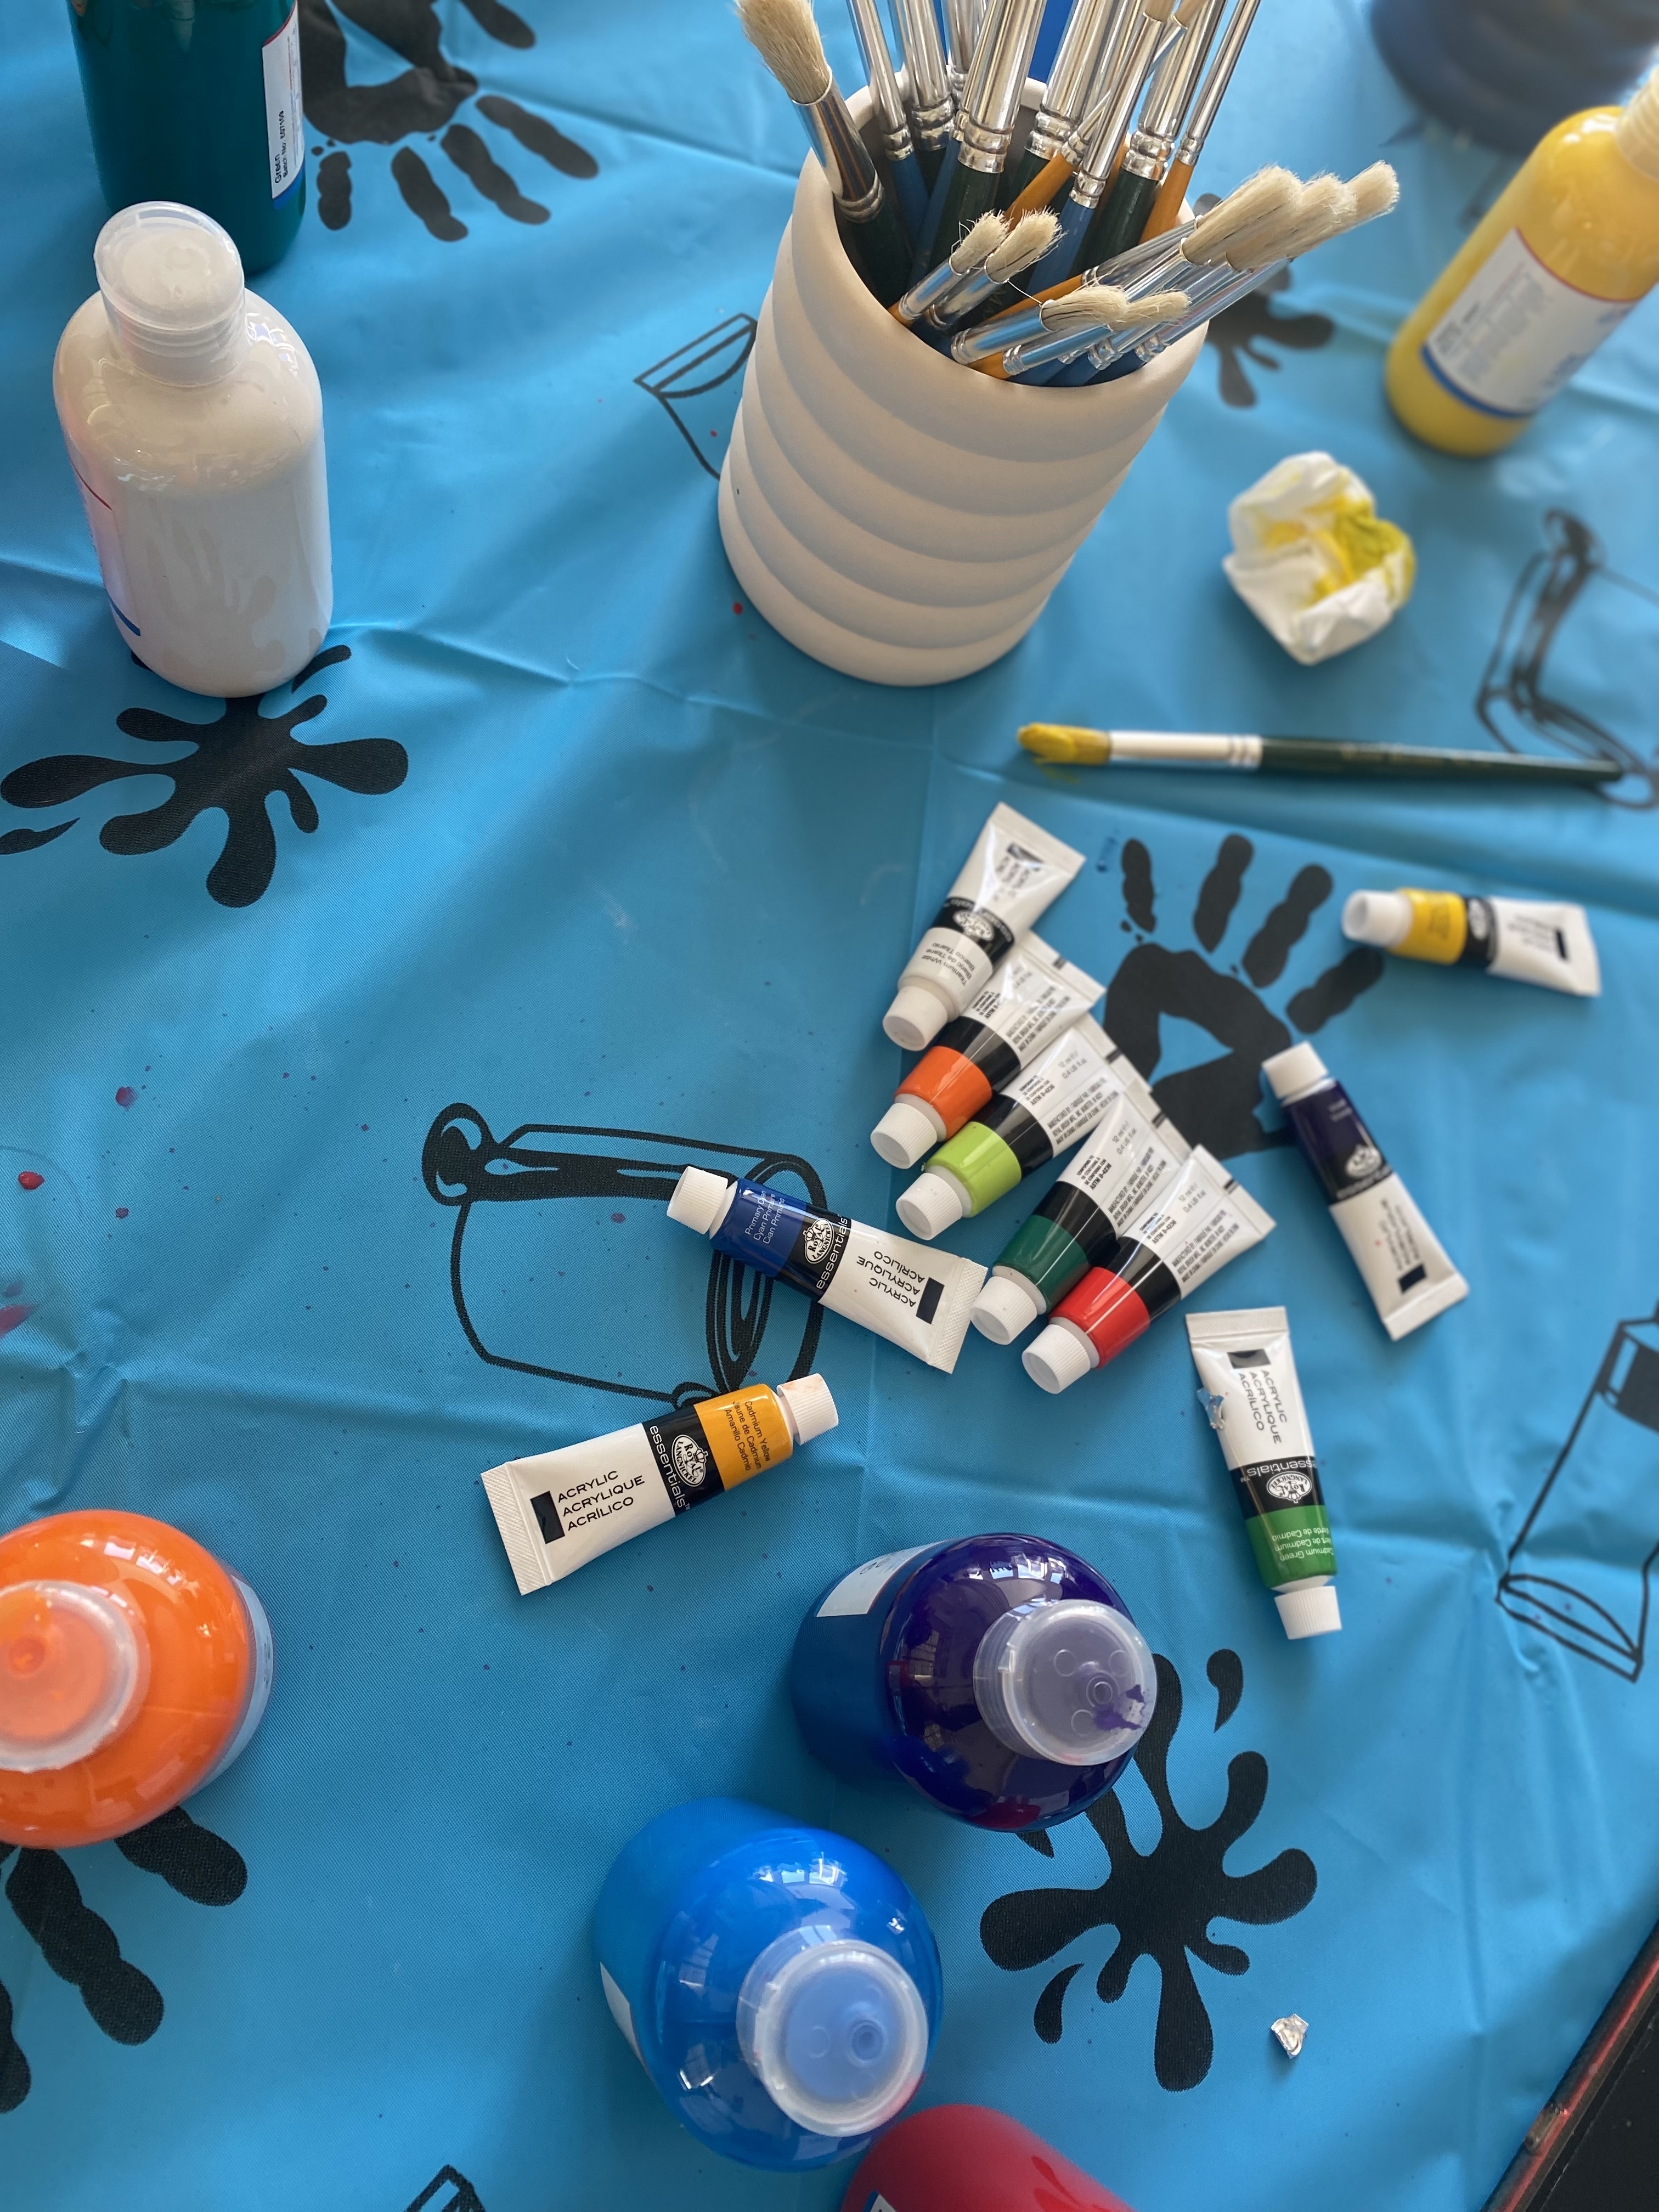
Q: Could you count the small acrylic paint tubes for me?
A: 10